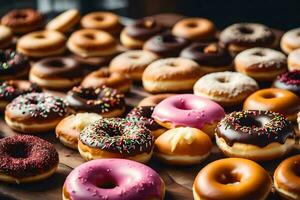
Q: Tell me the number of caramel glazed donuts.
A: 3